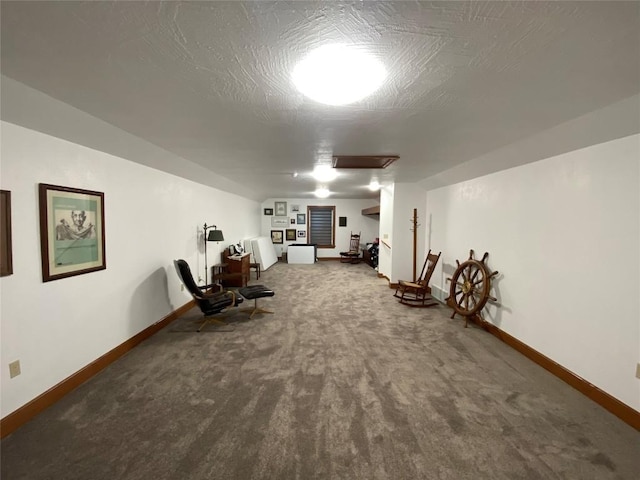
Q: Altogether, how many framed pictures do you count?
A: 12